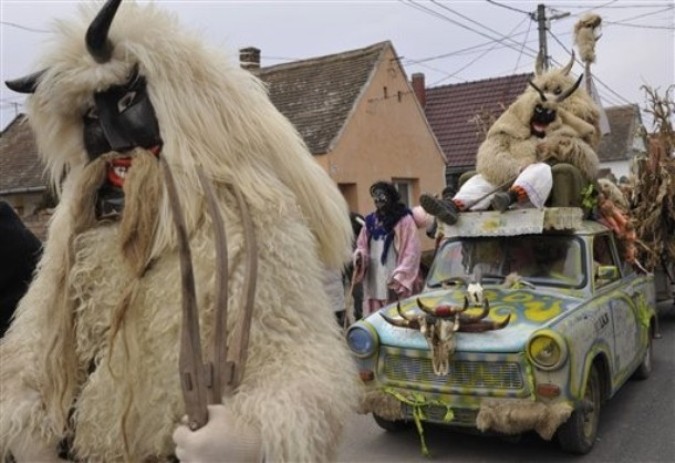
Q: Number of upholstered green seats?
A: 1